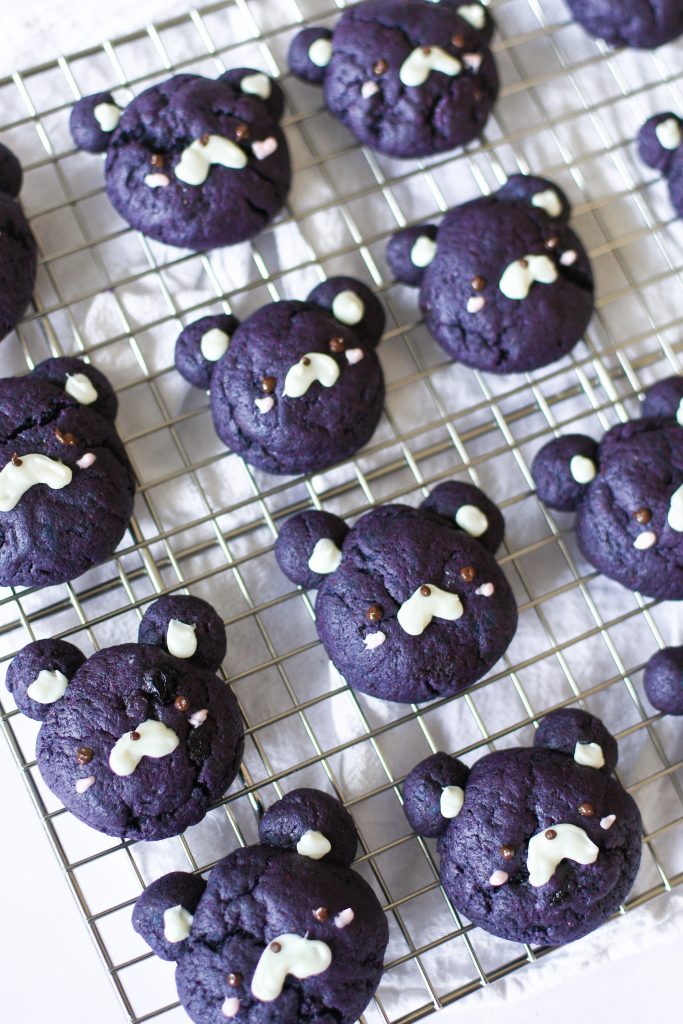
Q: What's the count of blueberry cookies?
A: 14